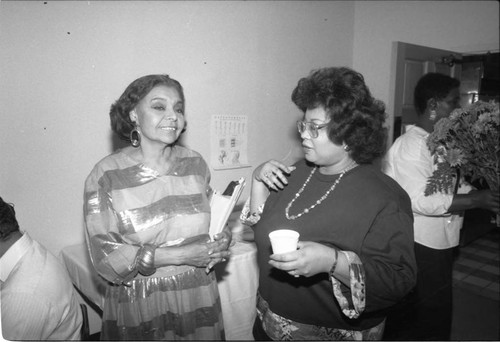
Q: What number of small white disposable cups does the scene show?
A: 1